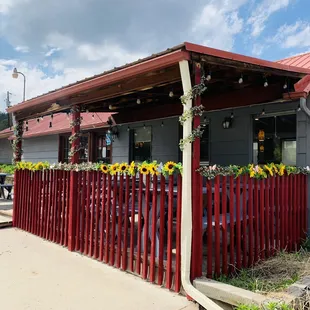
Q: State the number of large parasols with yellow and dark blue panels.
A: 0